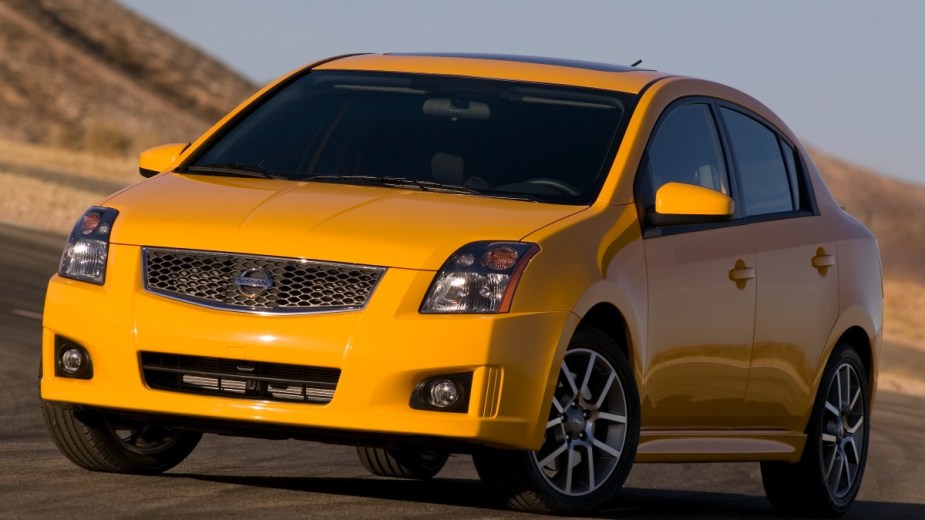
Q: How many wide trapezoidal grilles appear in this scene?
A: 2